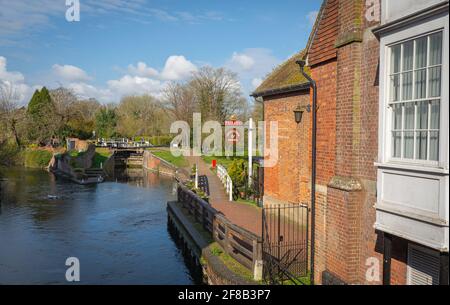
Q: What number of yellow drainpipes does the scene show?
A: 0